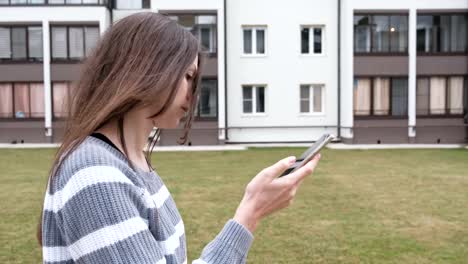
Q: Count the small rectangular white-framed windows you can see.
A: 4